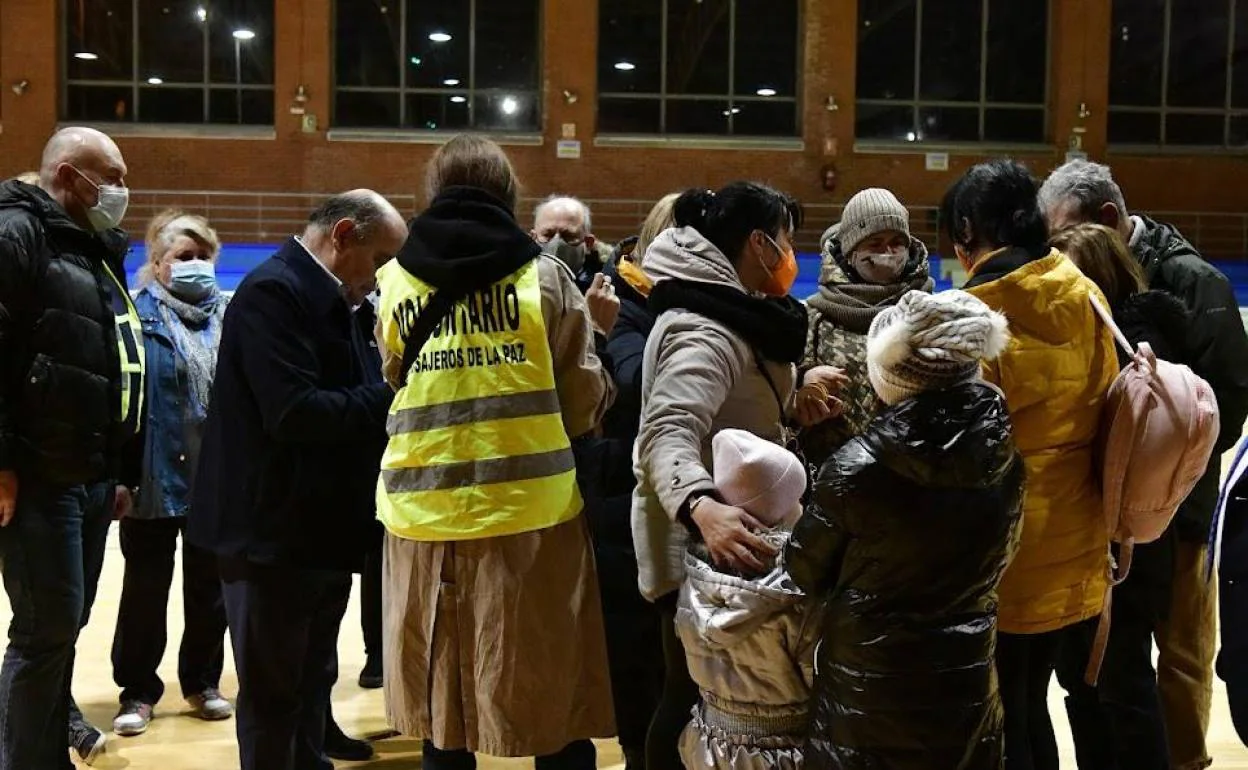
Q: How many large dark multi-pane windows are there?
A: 5